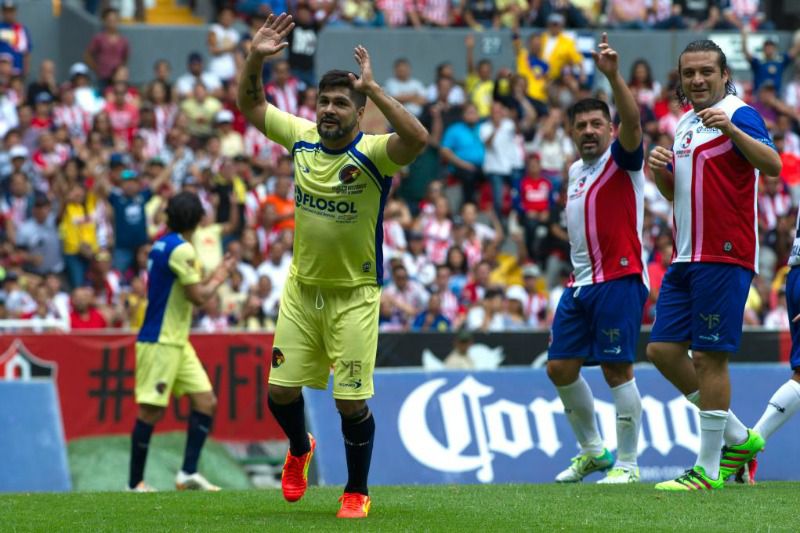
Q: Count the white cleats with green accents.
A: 2